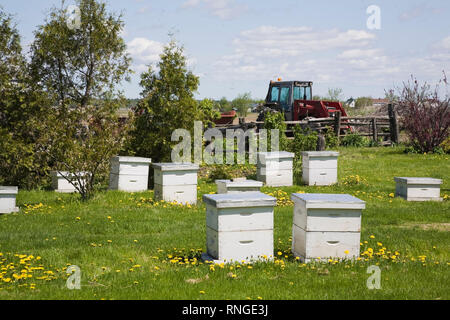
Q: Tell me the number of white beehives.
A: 10